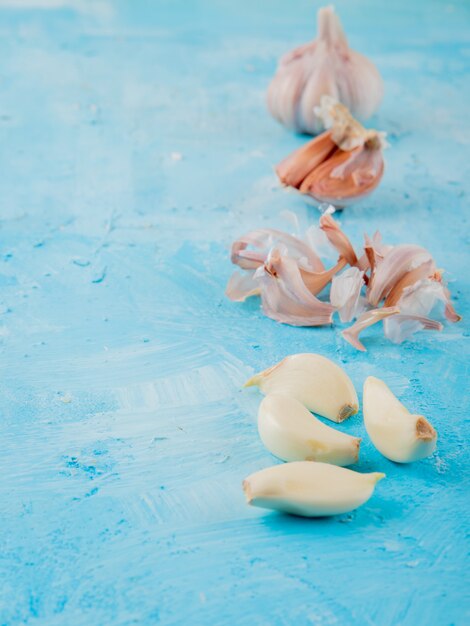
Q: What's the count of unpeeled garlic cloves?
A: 2